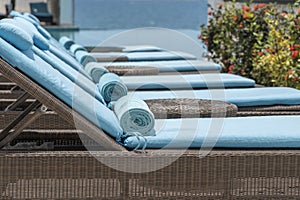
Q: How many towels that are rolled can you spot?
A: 6